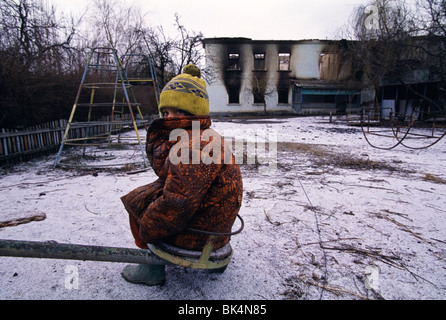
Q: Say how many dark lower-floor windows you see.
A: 3